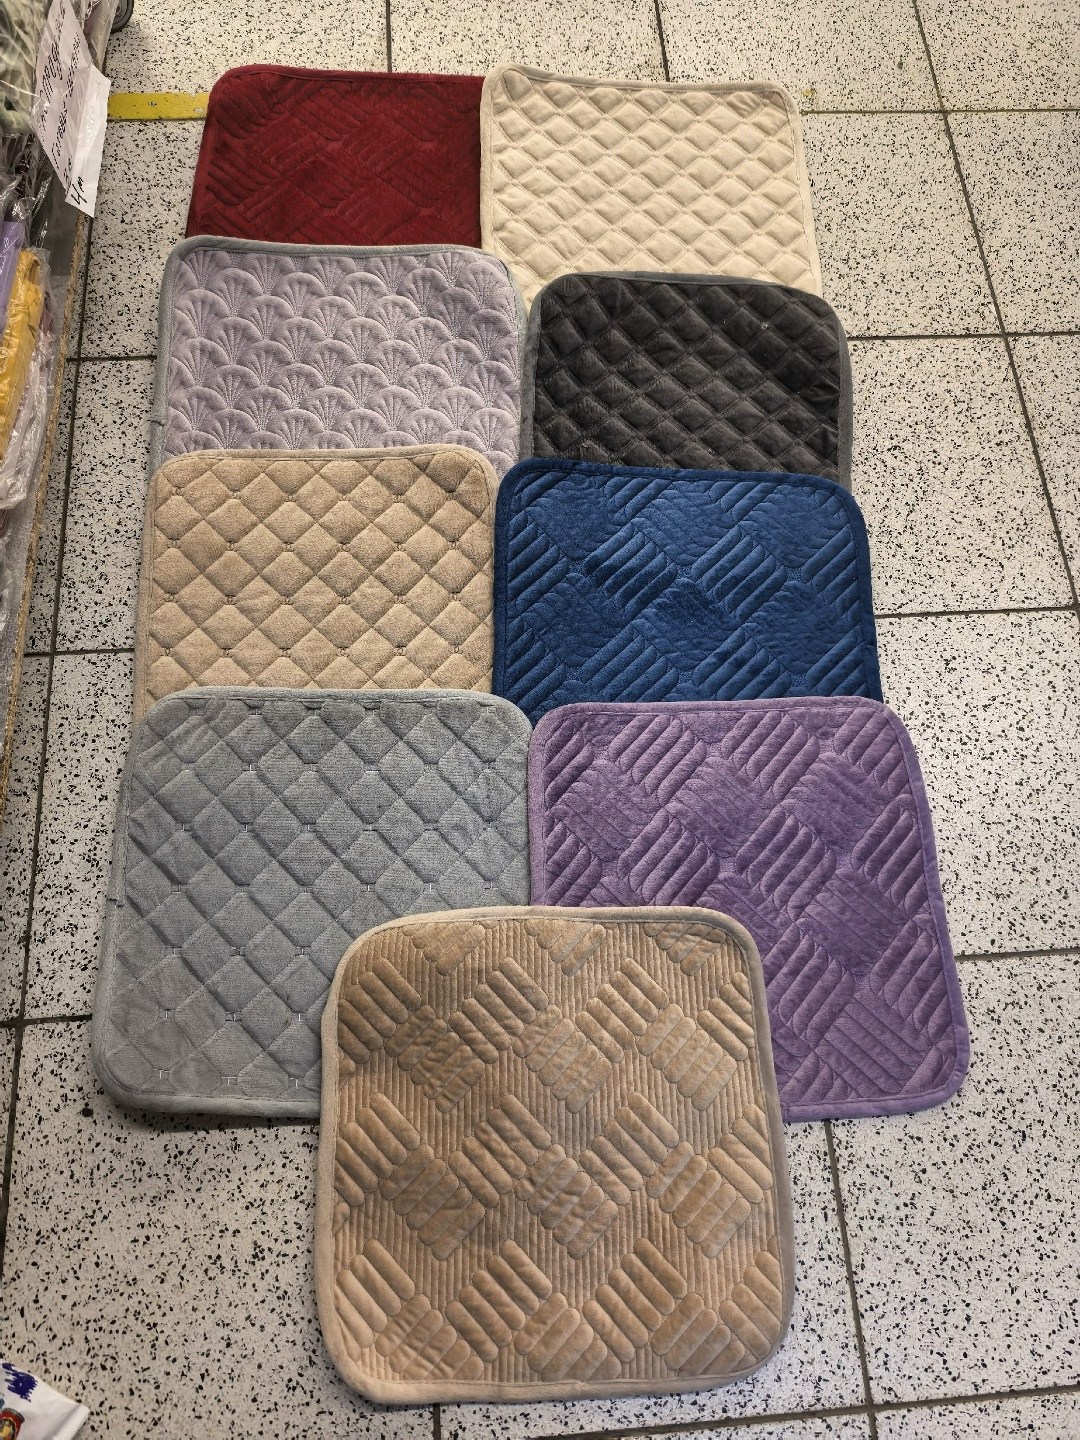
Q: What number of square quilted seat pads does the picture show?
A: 9